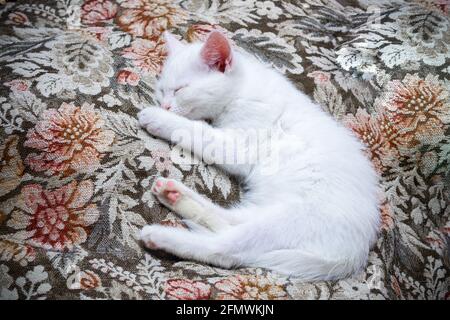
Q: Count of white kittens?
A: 1